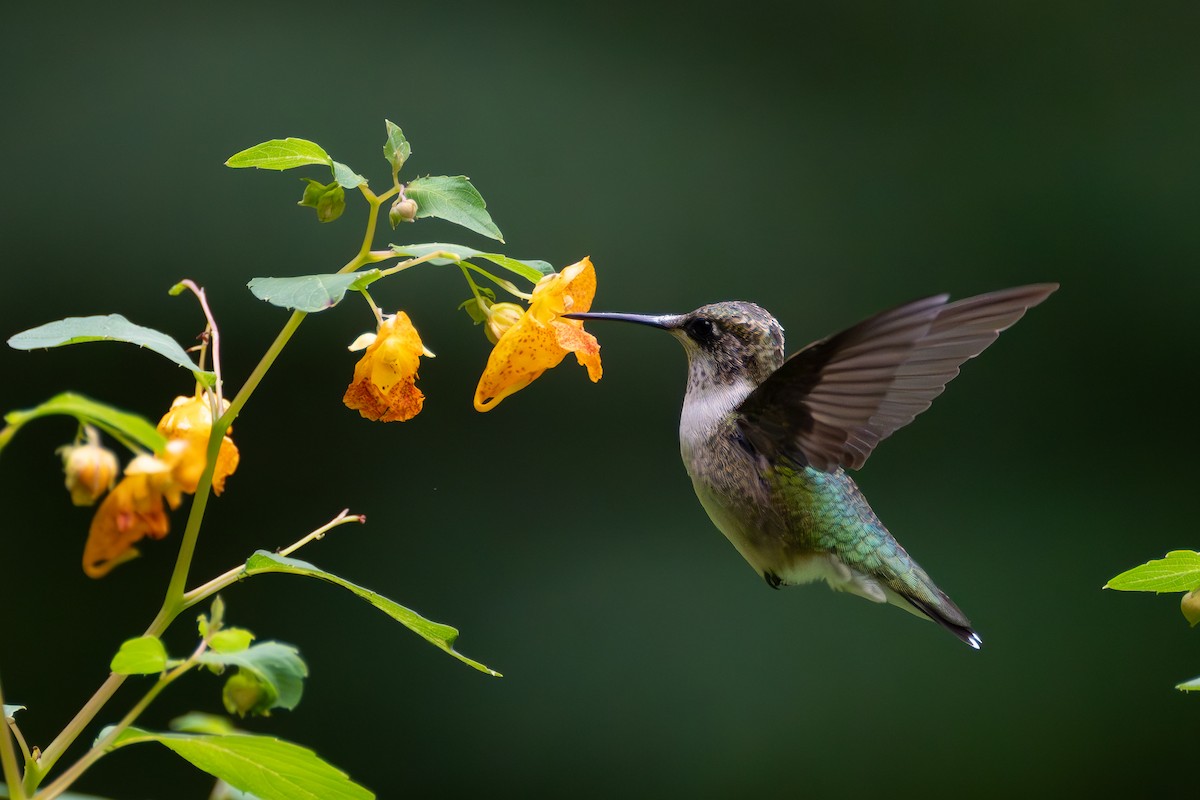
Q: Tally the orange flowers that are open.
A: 4